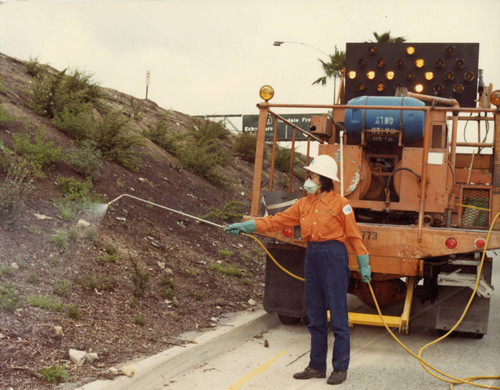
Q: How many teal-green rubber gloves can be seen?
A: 2